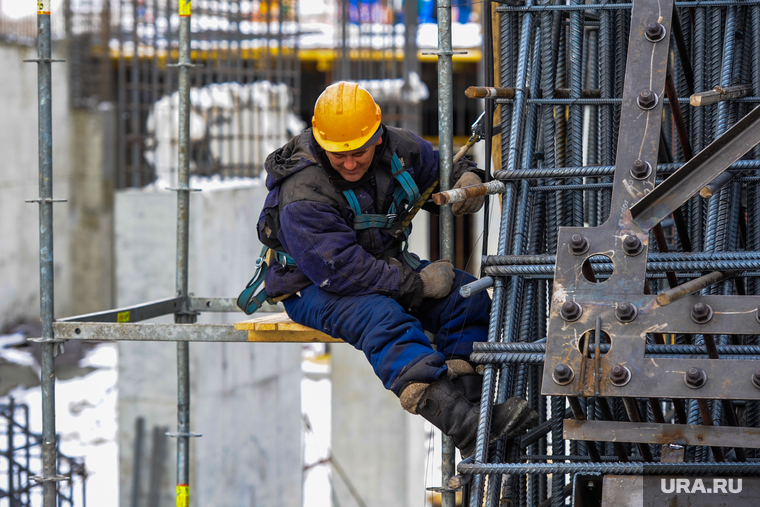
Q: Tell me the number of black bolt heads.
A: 13